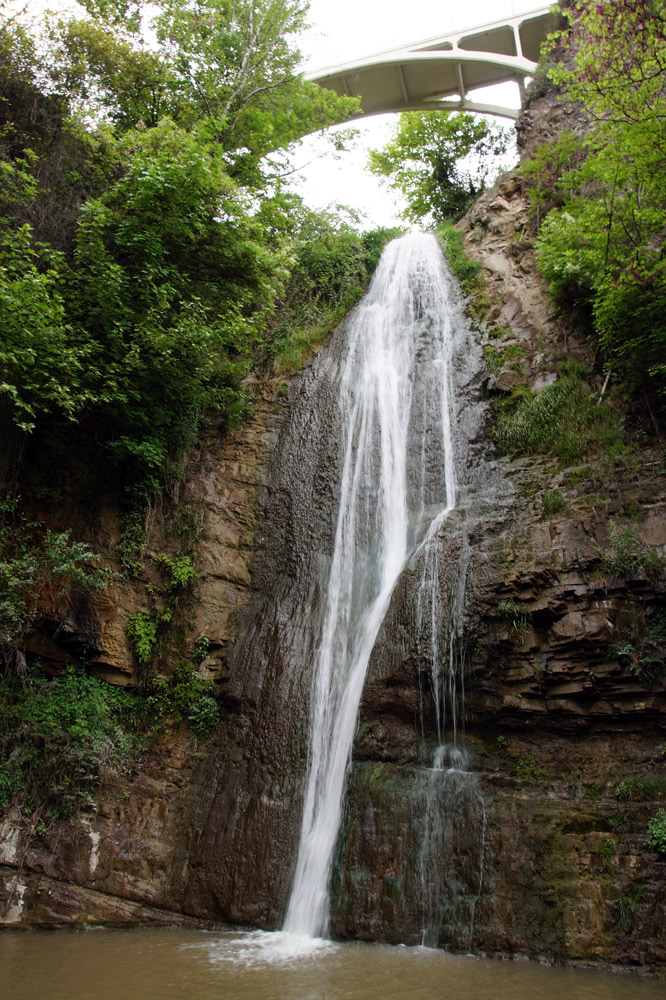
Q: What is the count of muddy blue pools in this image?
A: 0